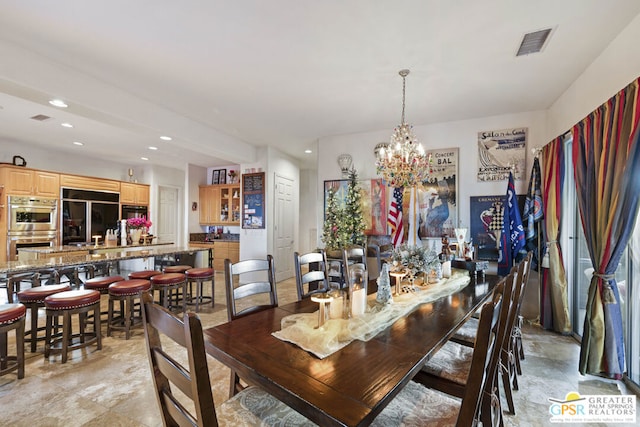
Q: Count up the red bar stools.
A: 9